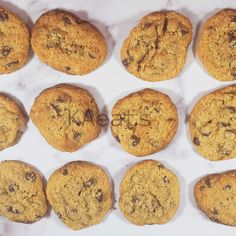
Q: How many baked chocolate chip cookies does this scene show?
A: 12